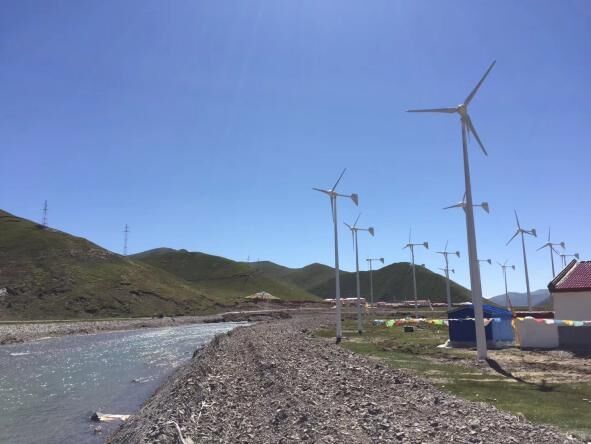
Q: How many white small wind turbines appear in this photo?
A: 13